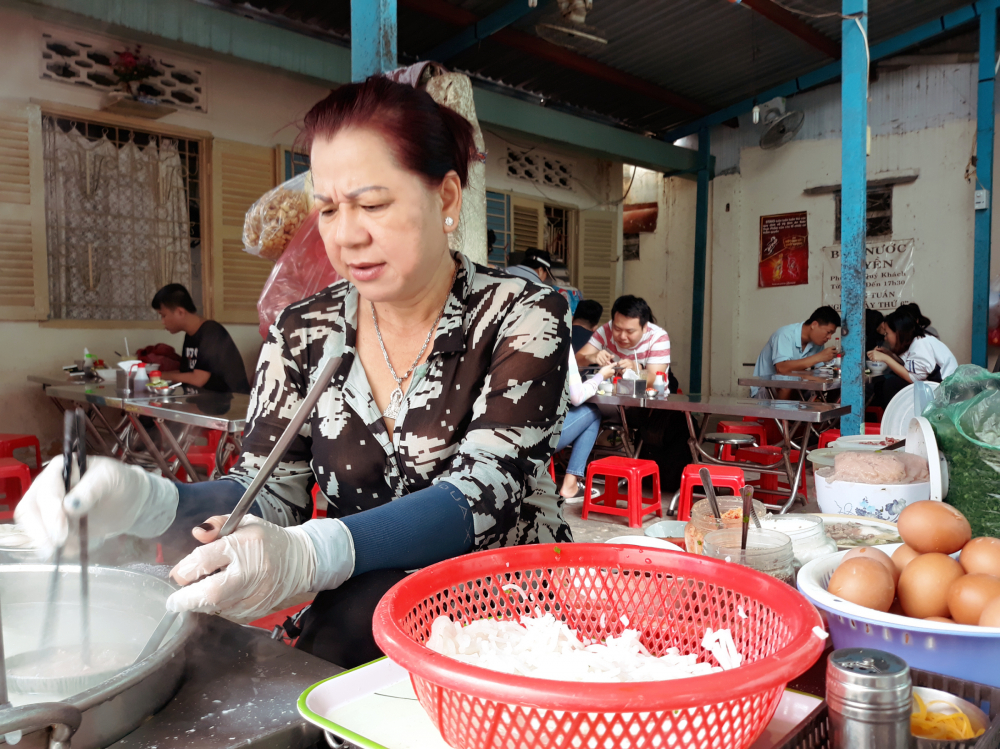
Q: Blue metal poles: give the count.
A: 4